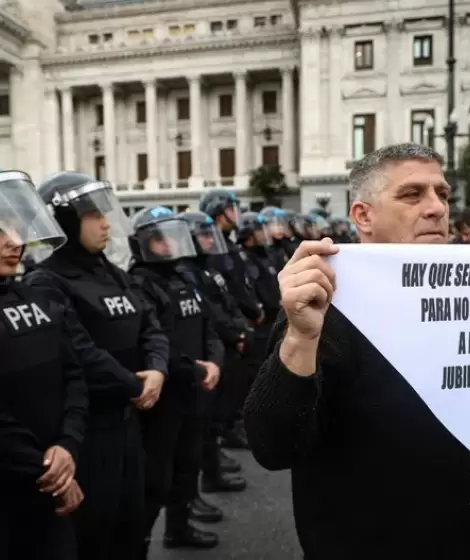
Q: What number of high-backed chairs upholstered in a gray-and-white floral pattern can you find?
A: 0